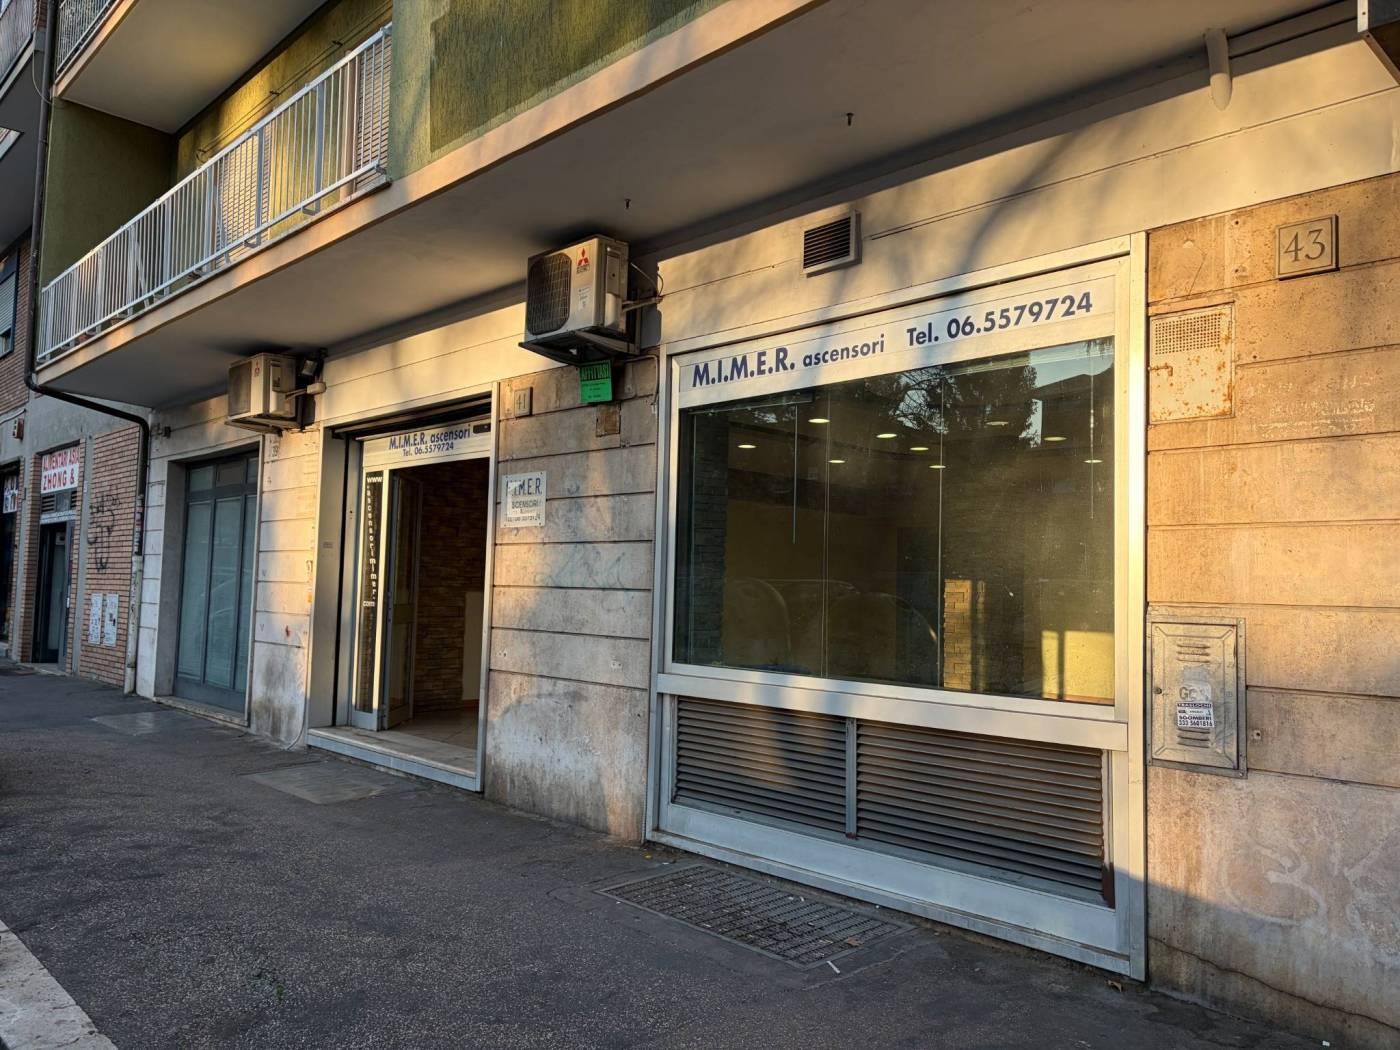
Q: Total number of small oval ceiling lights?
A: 9